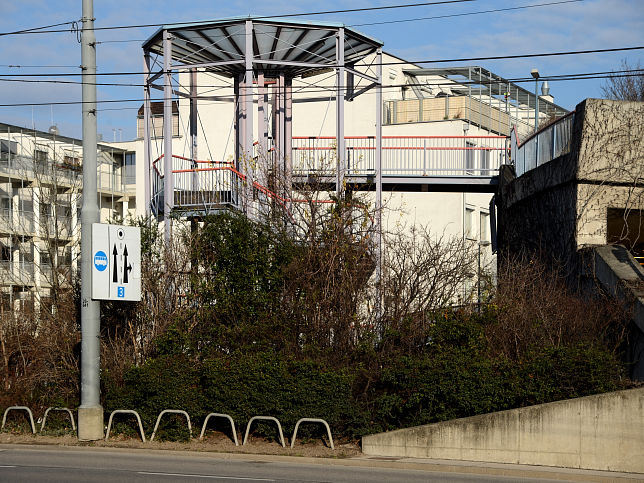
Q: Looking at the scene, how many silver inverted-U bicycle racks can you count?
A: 7